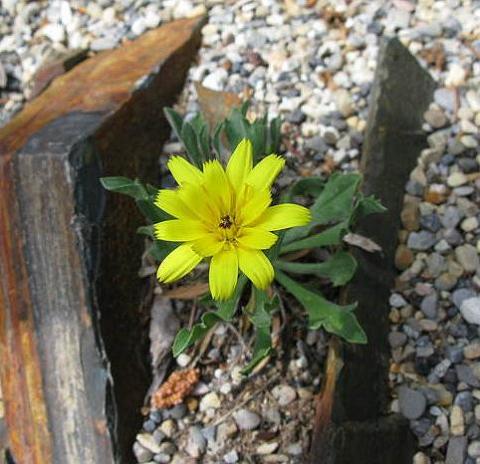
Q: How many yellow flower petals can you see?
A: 14